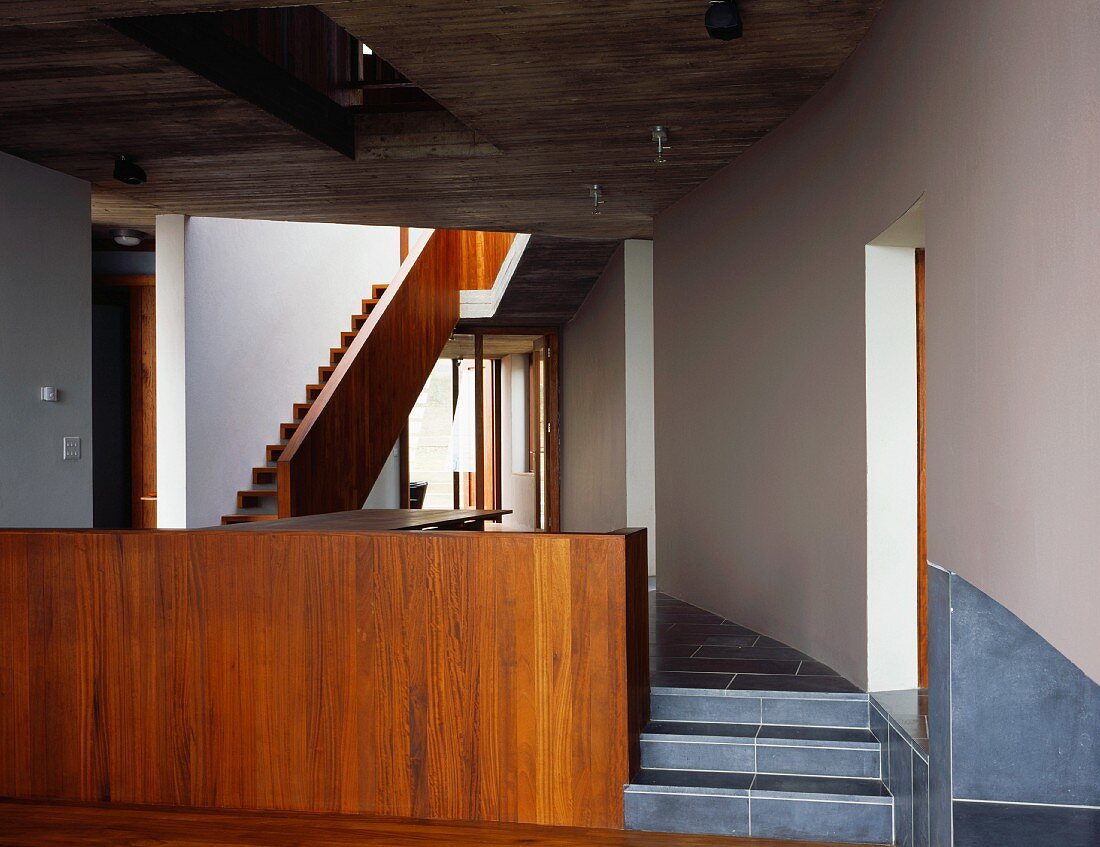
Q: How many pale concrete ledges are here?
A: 1